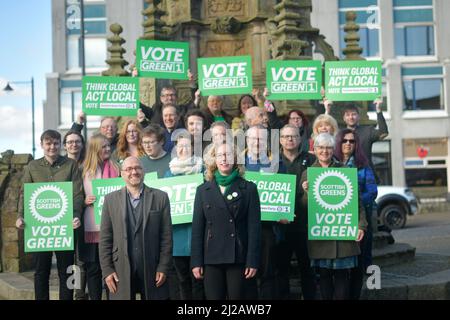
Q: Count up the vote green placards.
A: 6